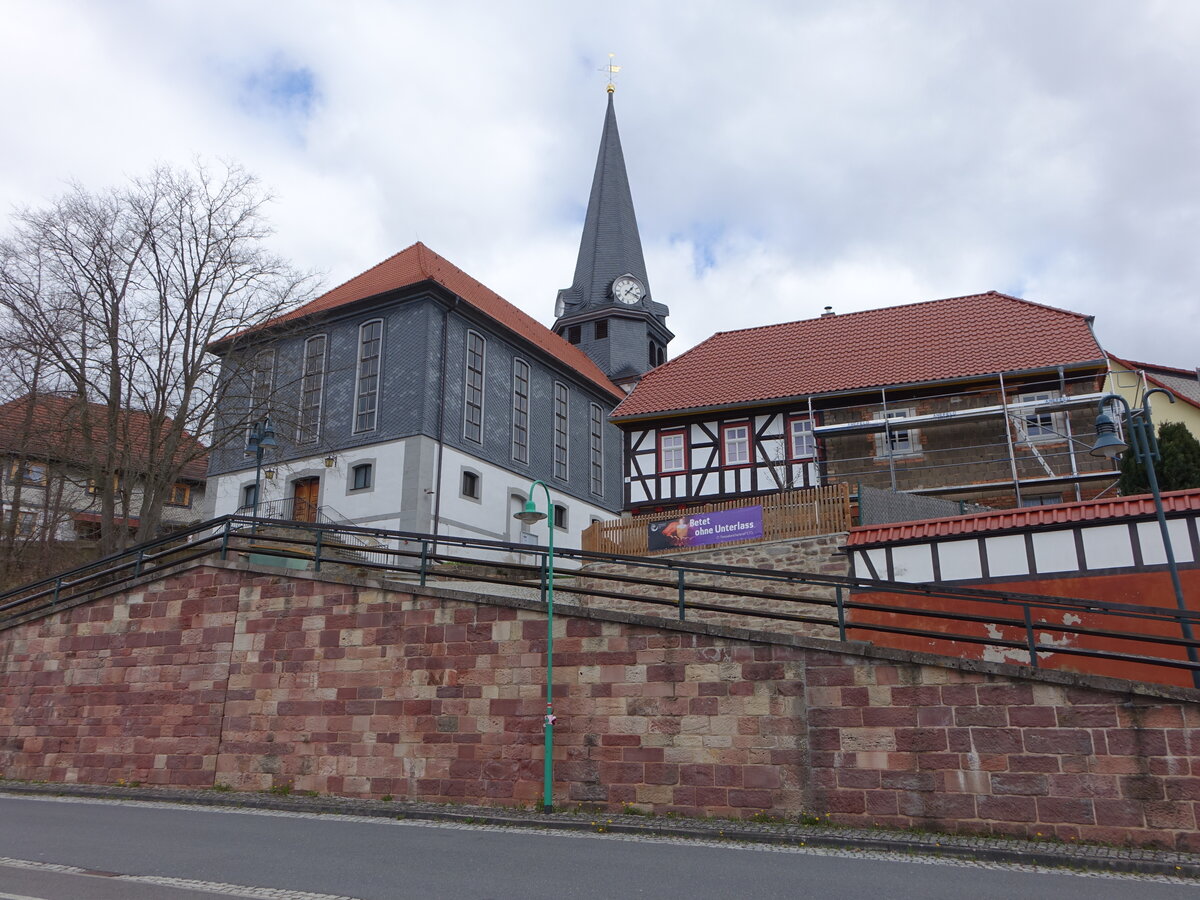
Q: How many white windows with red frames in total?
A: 3